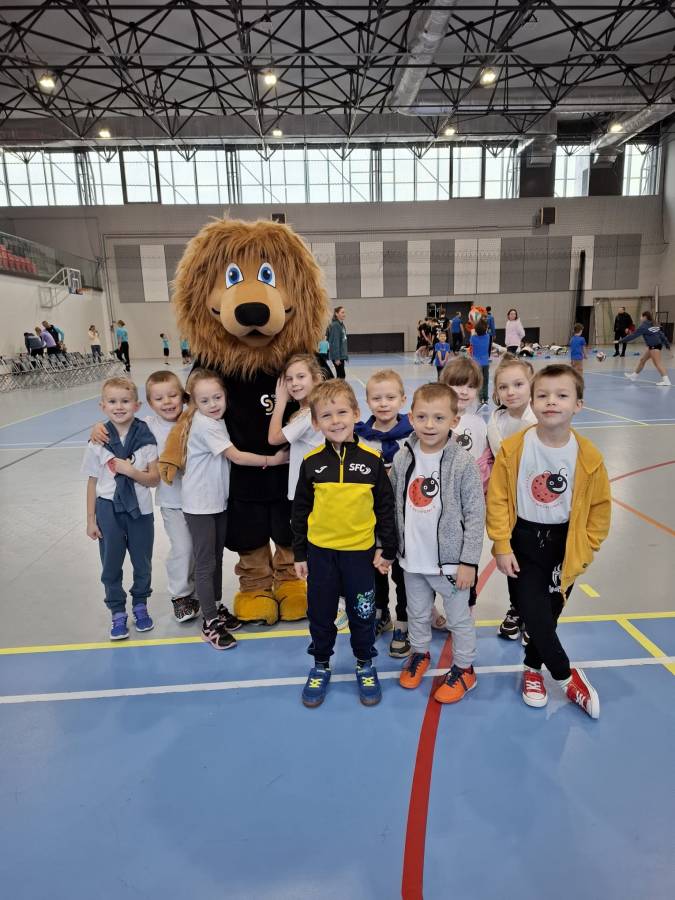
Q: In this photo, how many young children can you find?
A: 10